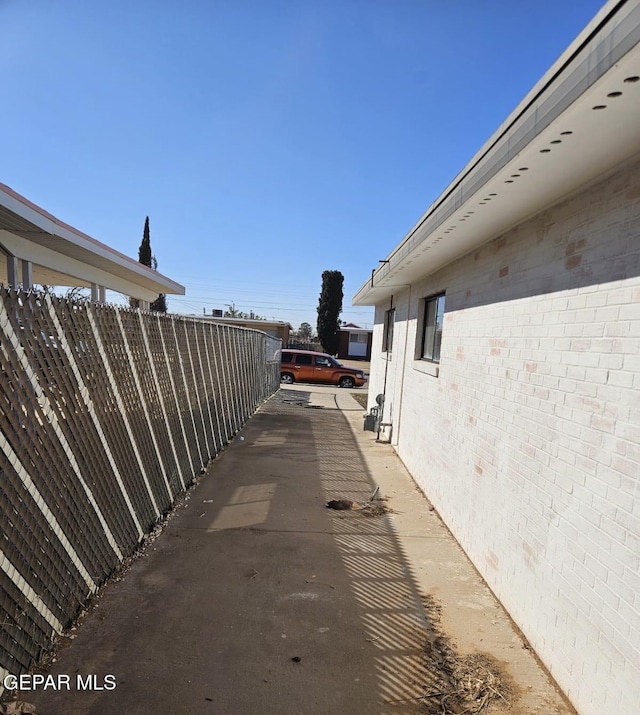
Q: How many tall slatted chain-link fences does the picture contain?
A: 1